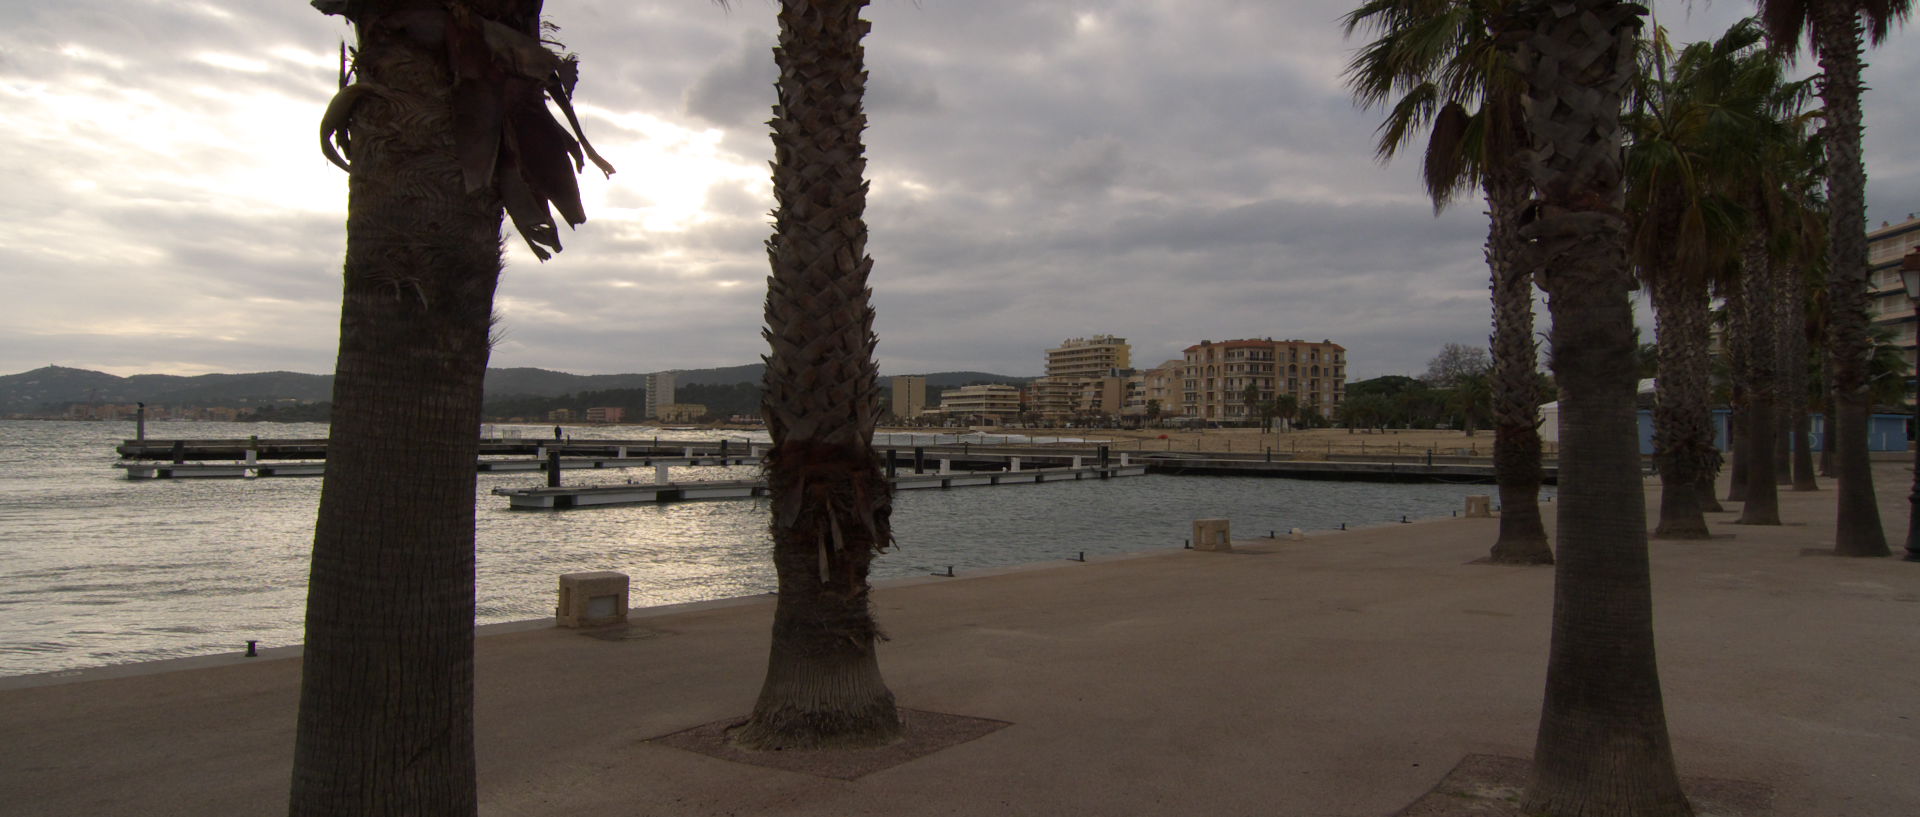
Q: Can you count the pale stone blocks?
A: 3